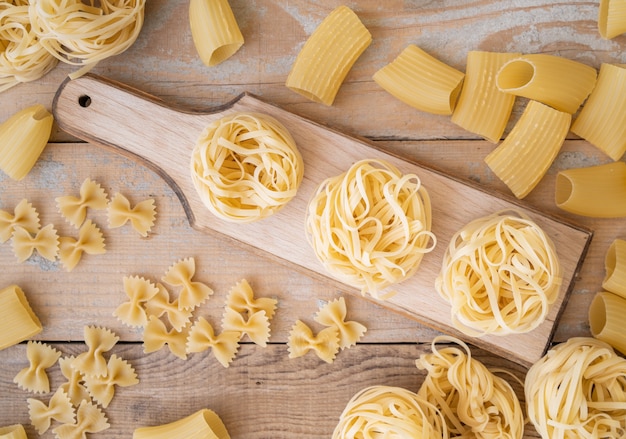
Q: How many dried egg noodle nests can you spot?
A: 8